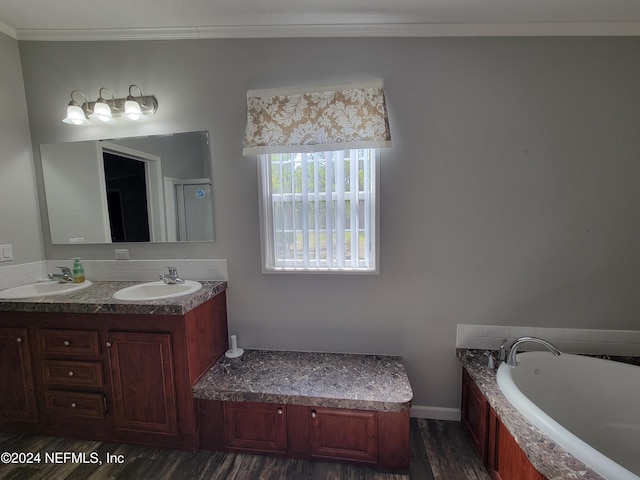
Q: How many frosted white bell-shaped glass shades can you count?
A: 3